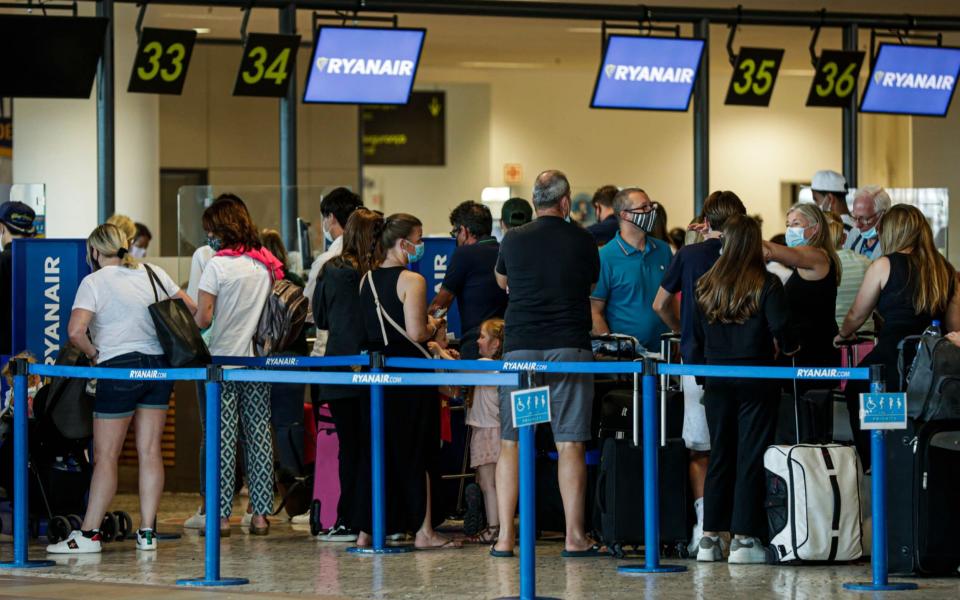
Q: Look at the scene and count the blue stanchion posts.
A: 6